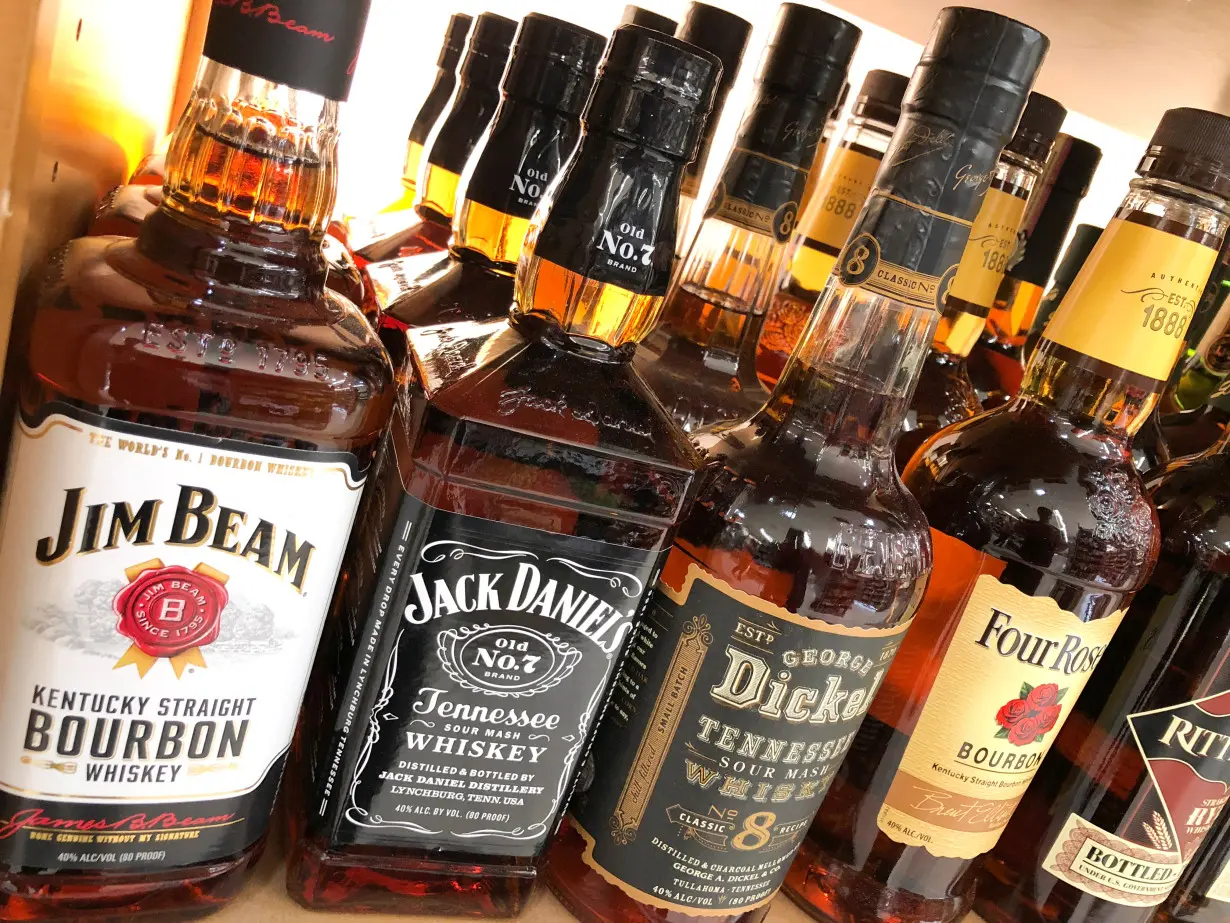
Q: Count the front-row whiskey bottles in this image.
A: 5